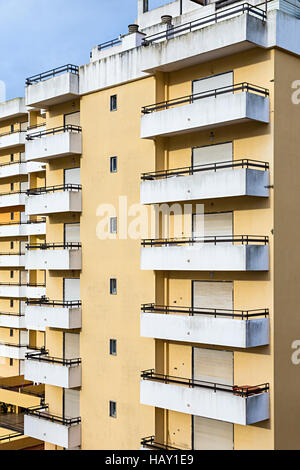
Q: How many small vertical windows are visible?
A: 6